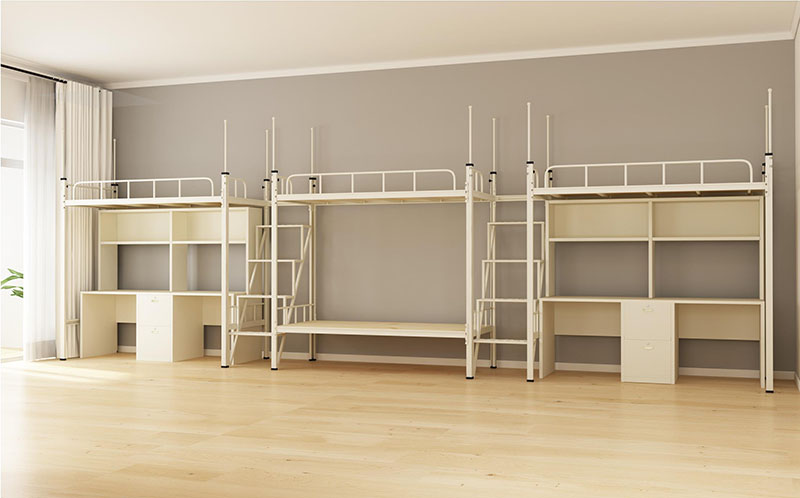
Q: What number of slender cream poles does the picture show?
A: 12